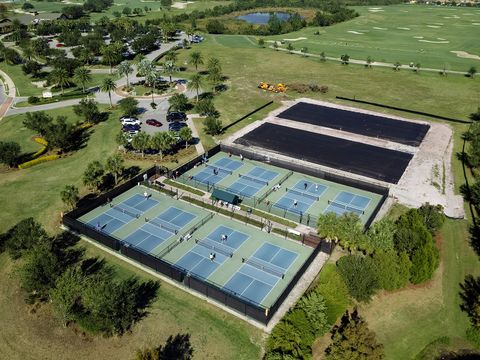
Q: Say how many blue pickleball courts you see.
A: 8